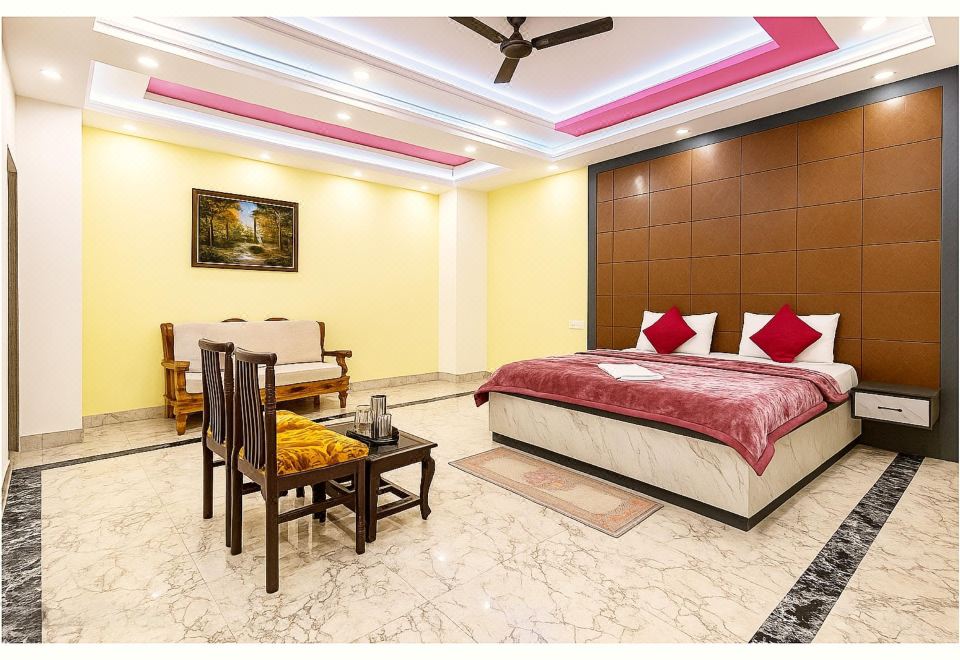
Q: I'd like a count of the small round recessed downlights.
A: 14